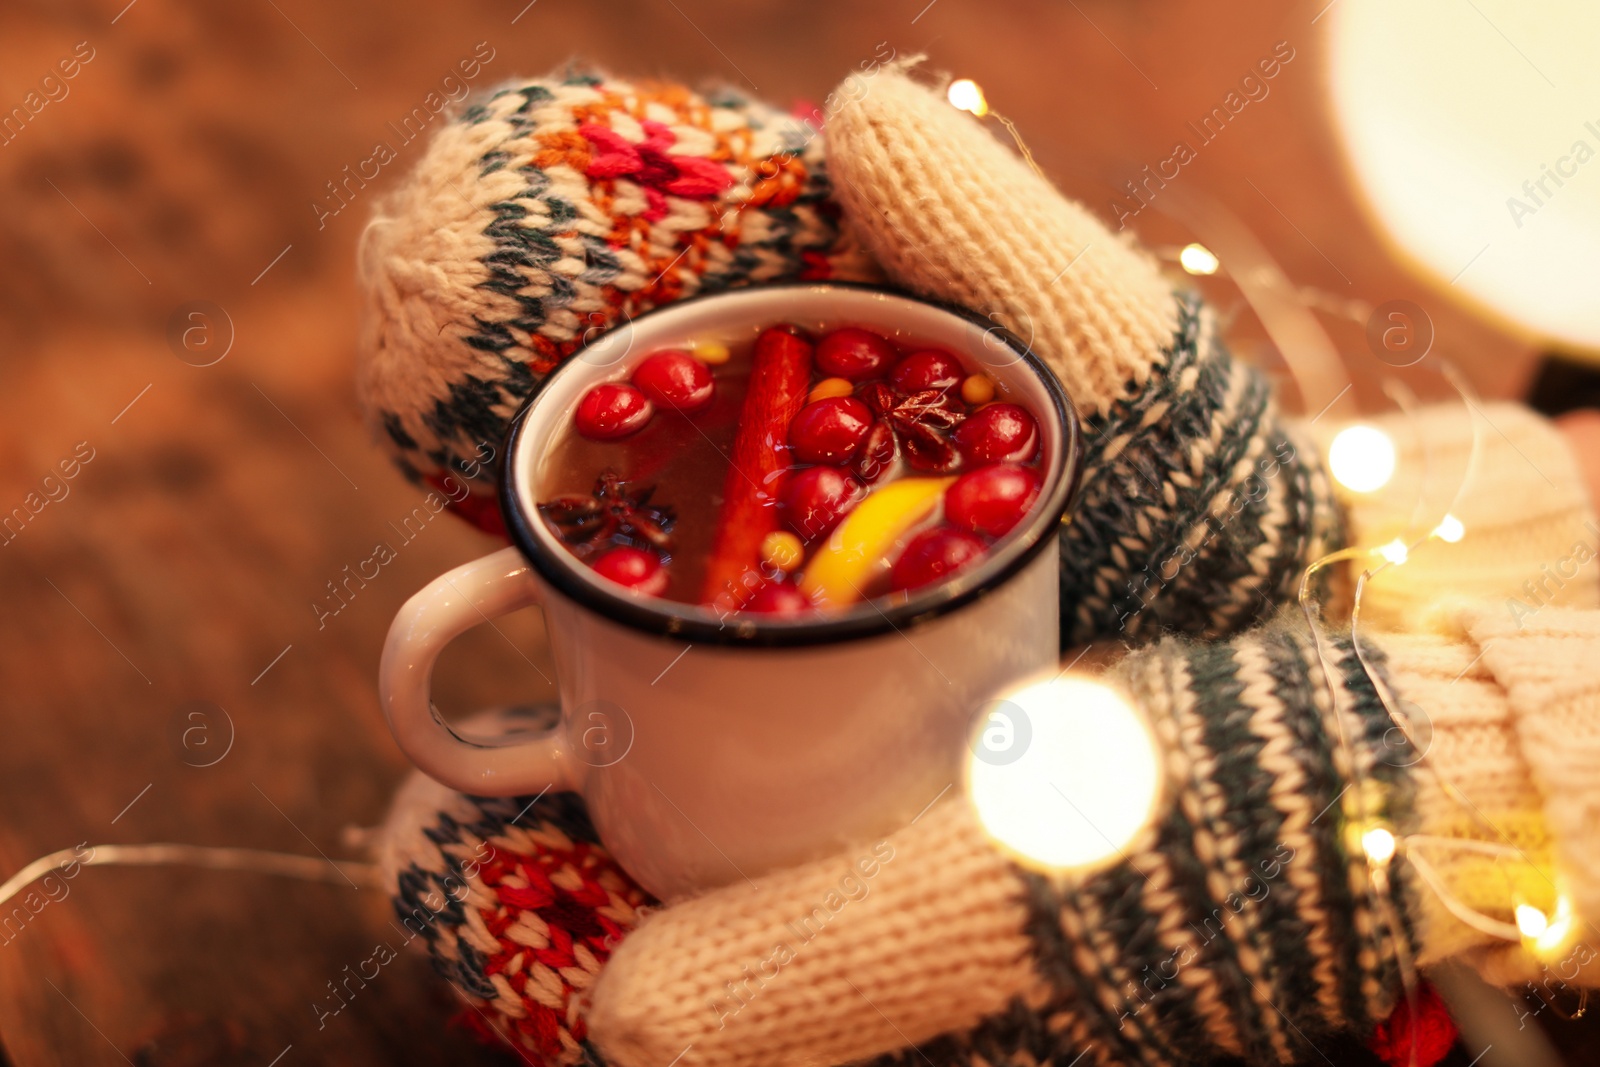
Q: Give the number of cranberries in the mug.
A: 11